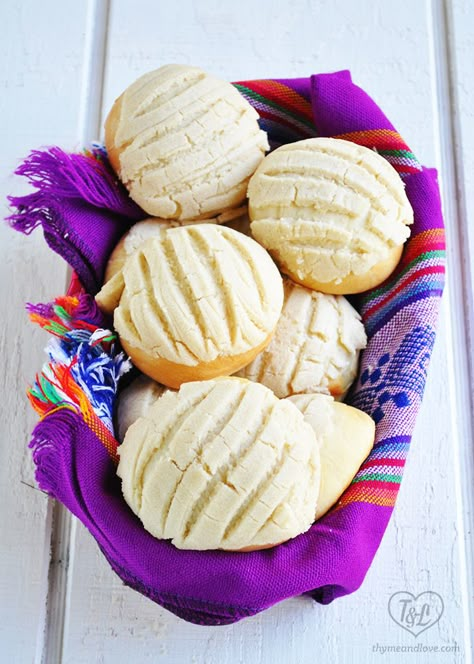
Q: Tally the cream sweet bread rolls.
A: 8